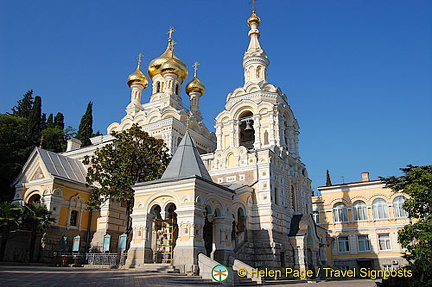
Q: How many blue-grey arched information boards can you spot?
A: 4